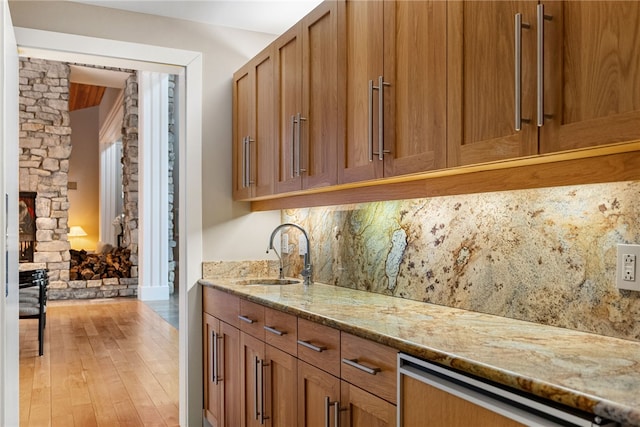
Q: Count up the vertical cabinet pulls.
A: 14